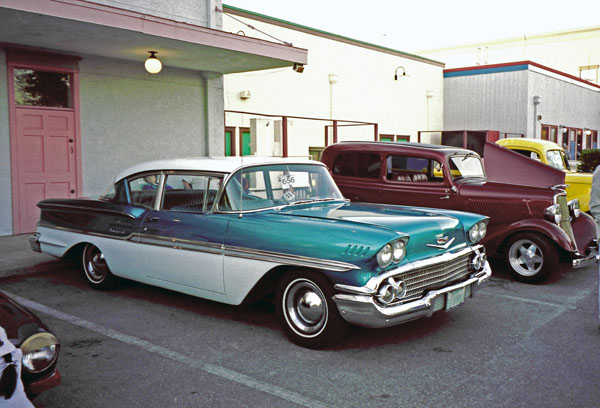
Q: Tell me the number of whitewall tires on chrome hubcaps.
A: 2